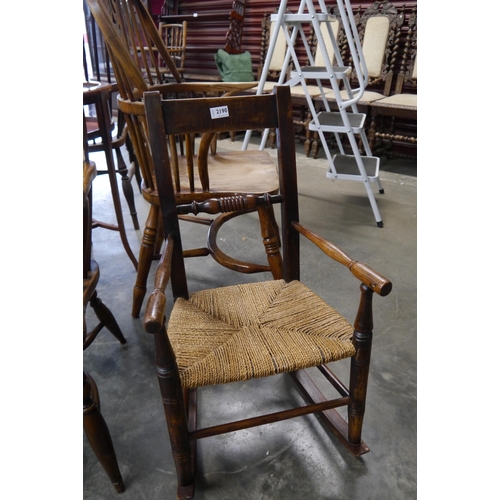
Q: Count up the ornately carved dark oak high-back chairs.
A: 4